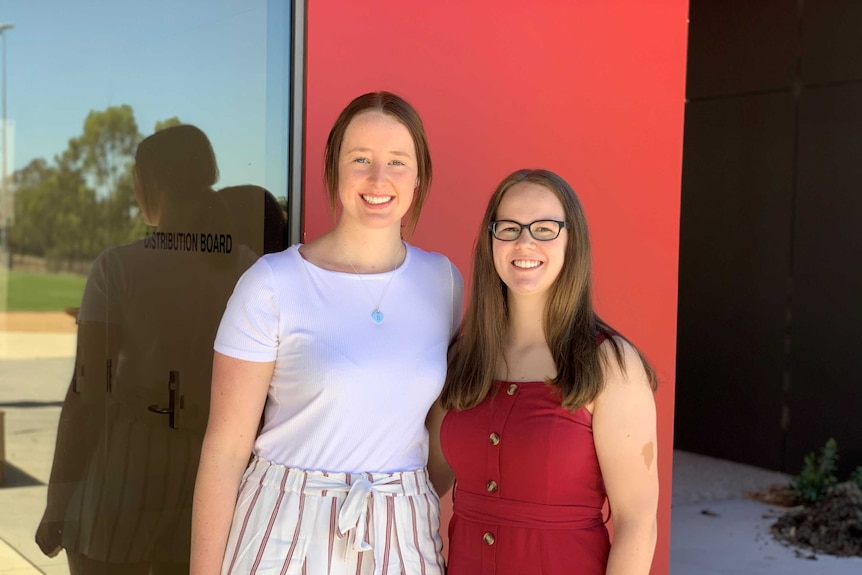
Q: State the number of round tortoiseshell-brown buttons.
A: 4